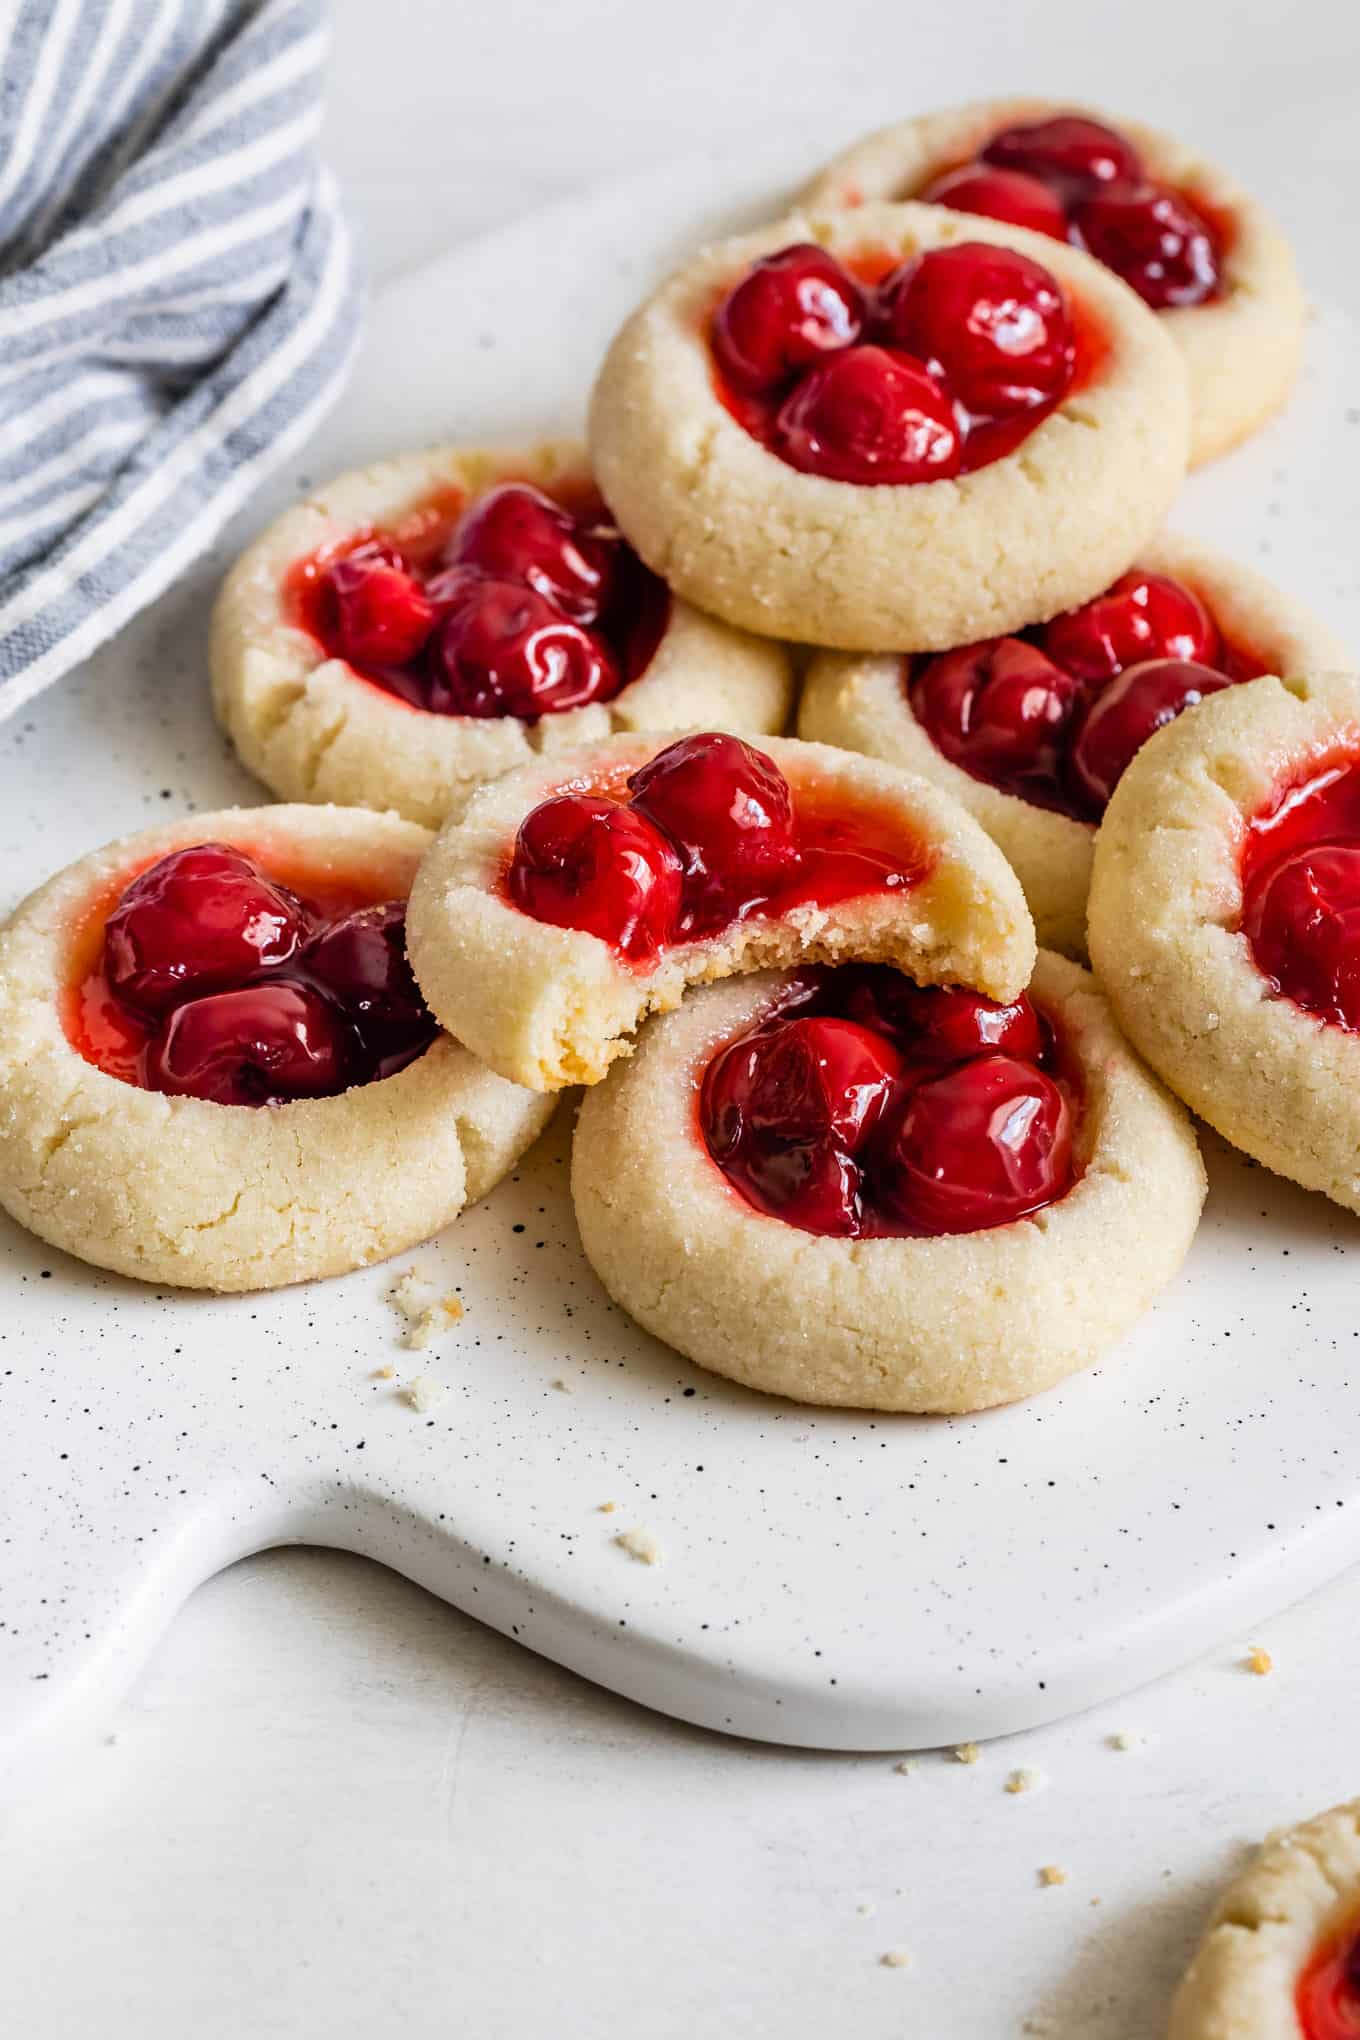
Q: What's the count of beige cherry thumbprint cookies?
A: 9